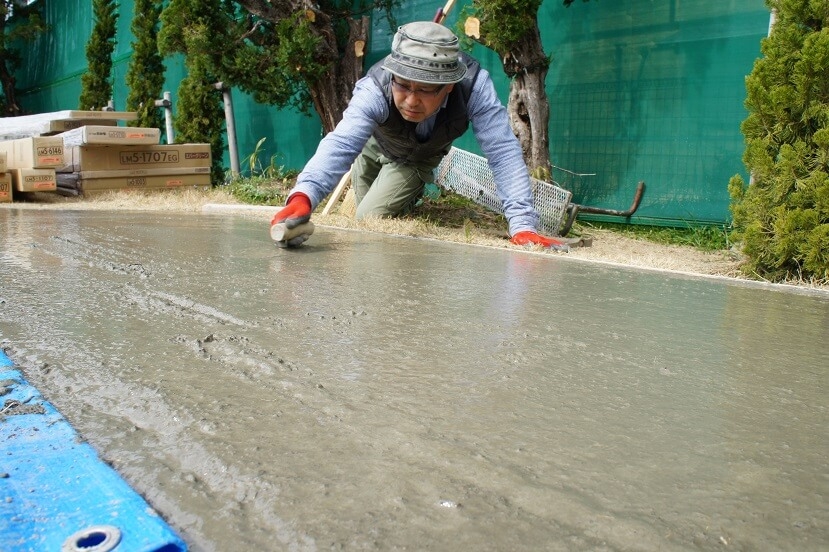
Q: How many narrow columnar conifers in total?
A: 3